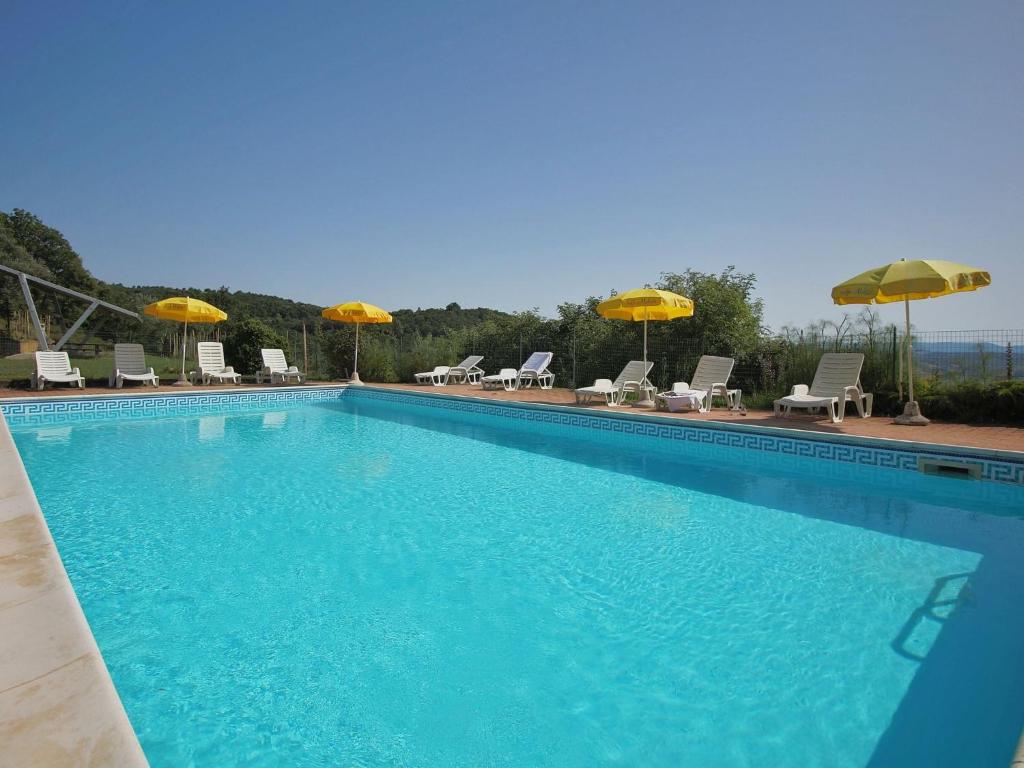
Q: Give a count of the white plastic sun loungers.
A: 9